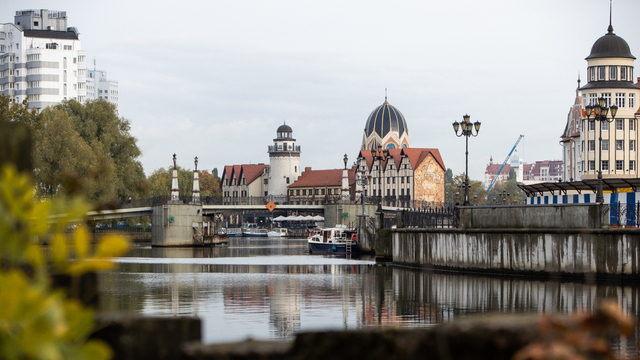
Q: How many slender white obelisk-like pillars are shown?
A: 4